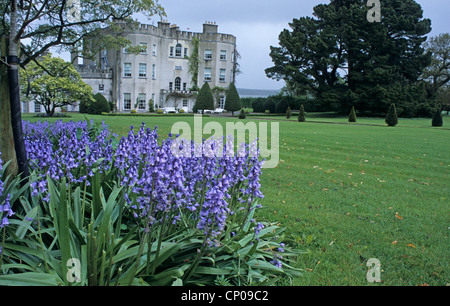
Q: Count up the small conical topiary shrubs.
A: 6